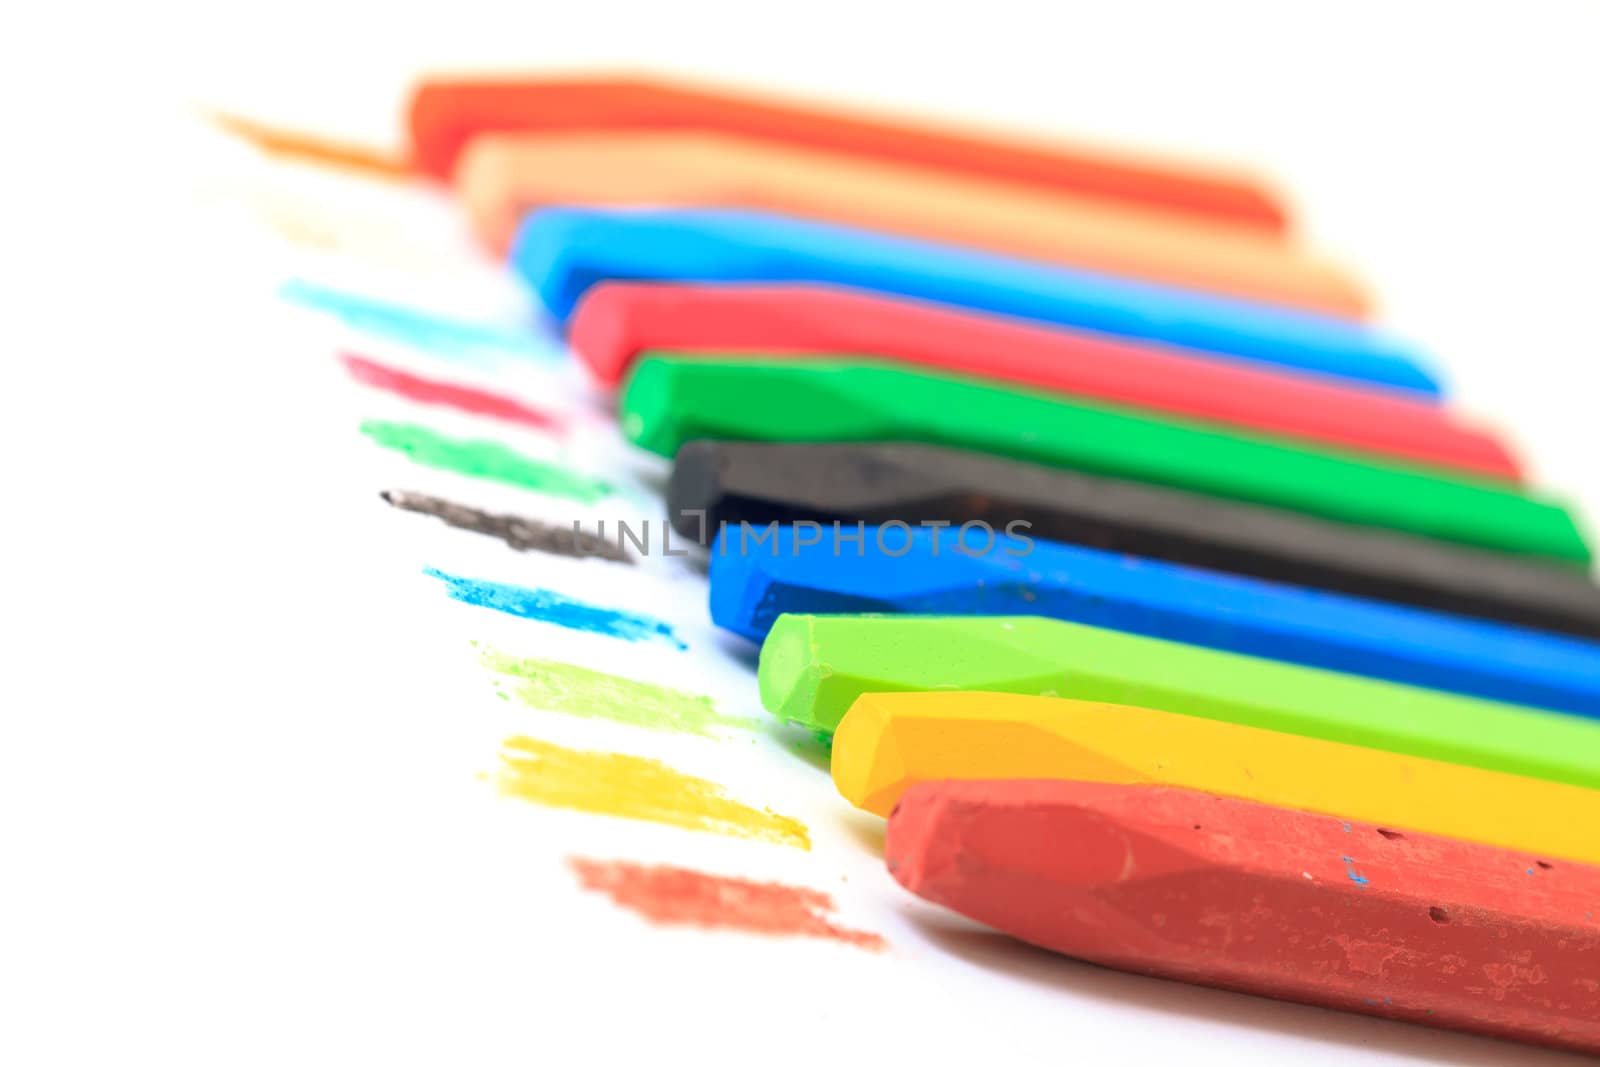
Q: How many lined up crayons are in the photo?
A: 10